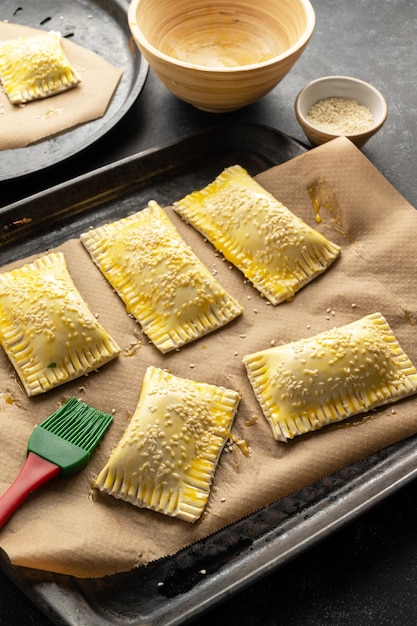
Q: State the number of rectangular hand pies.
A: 6